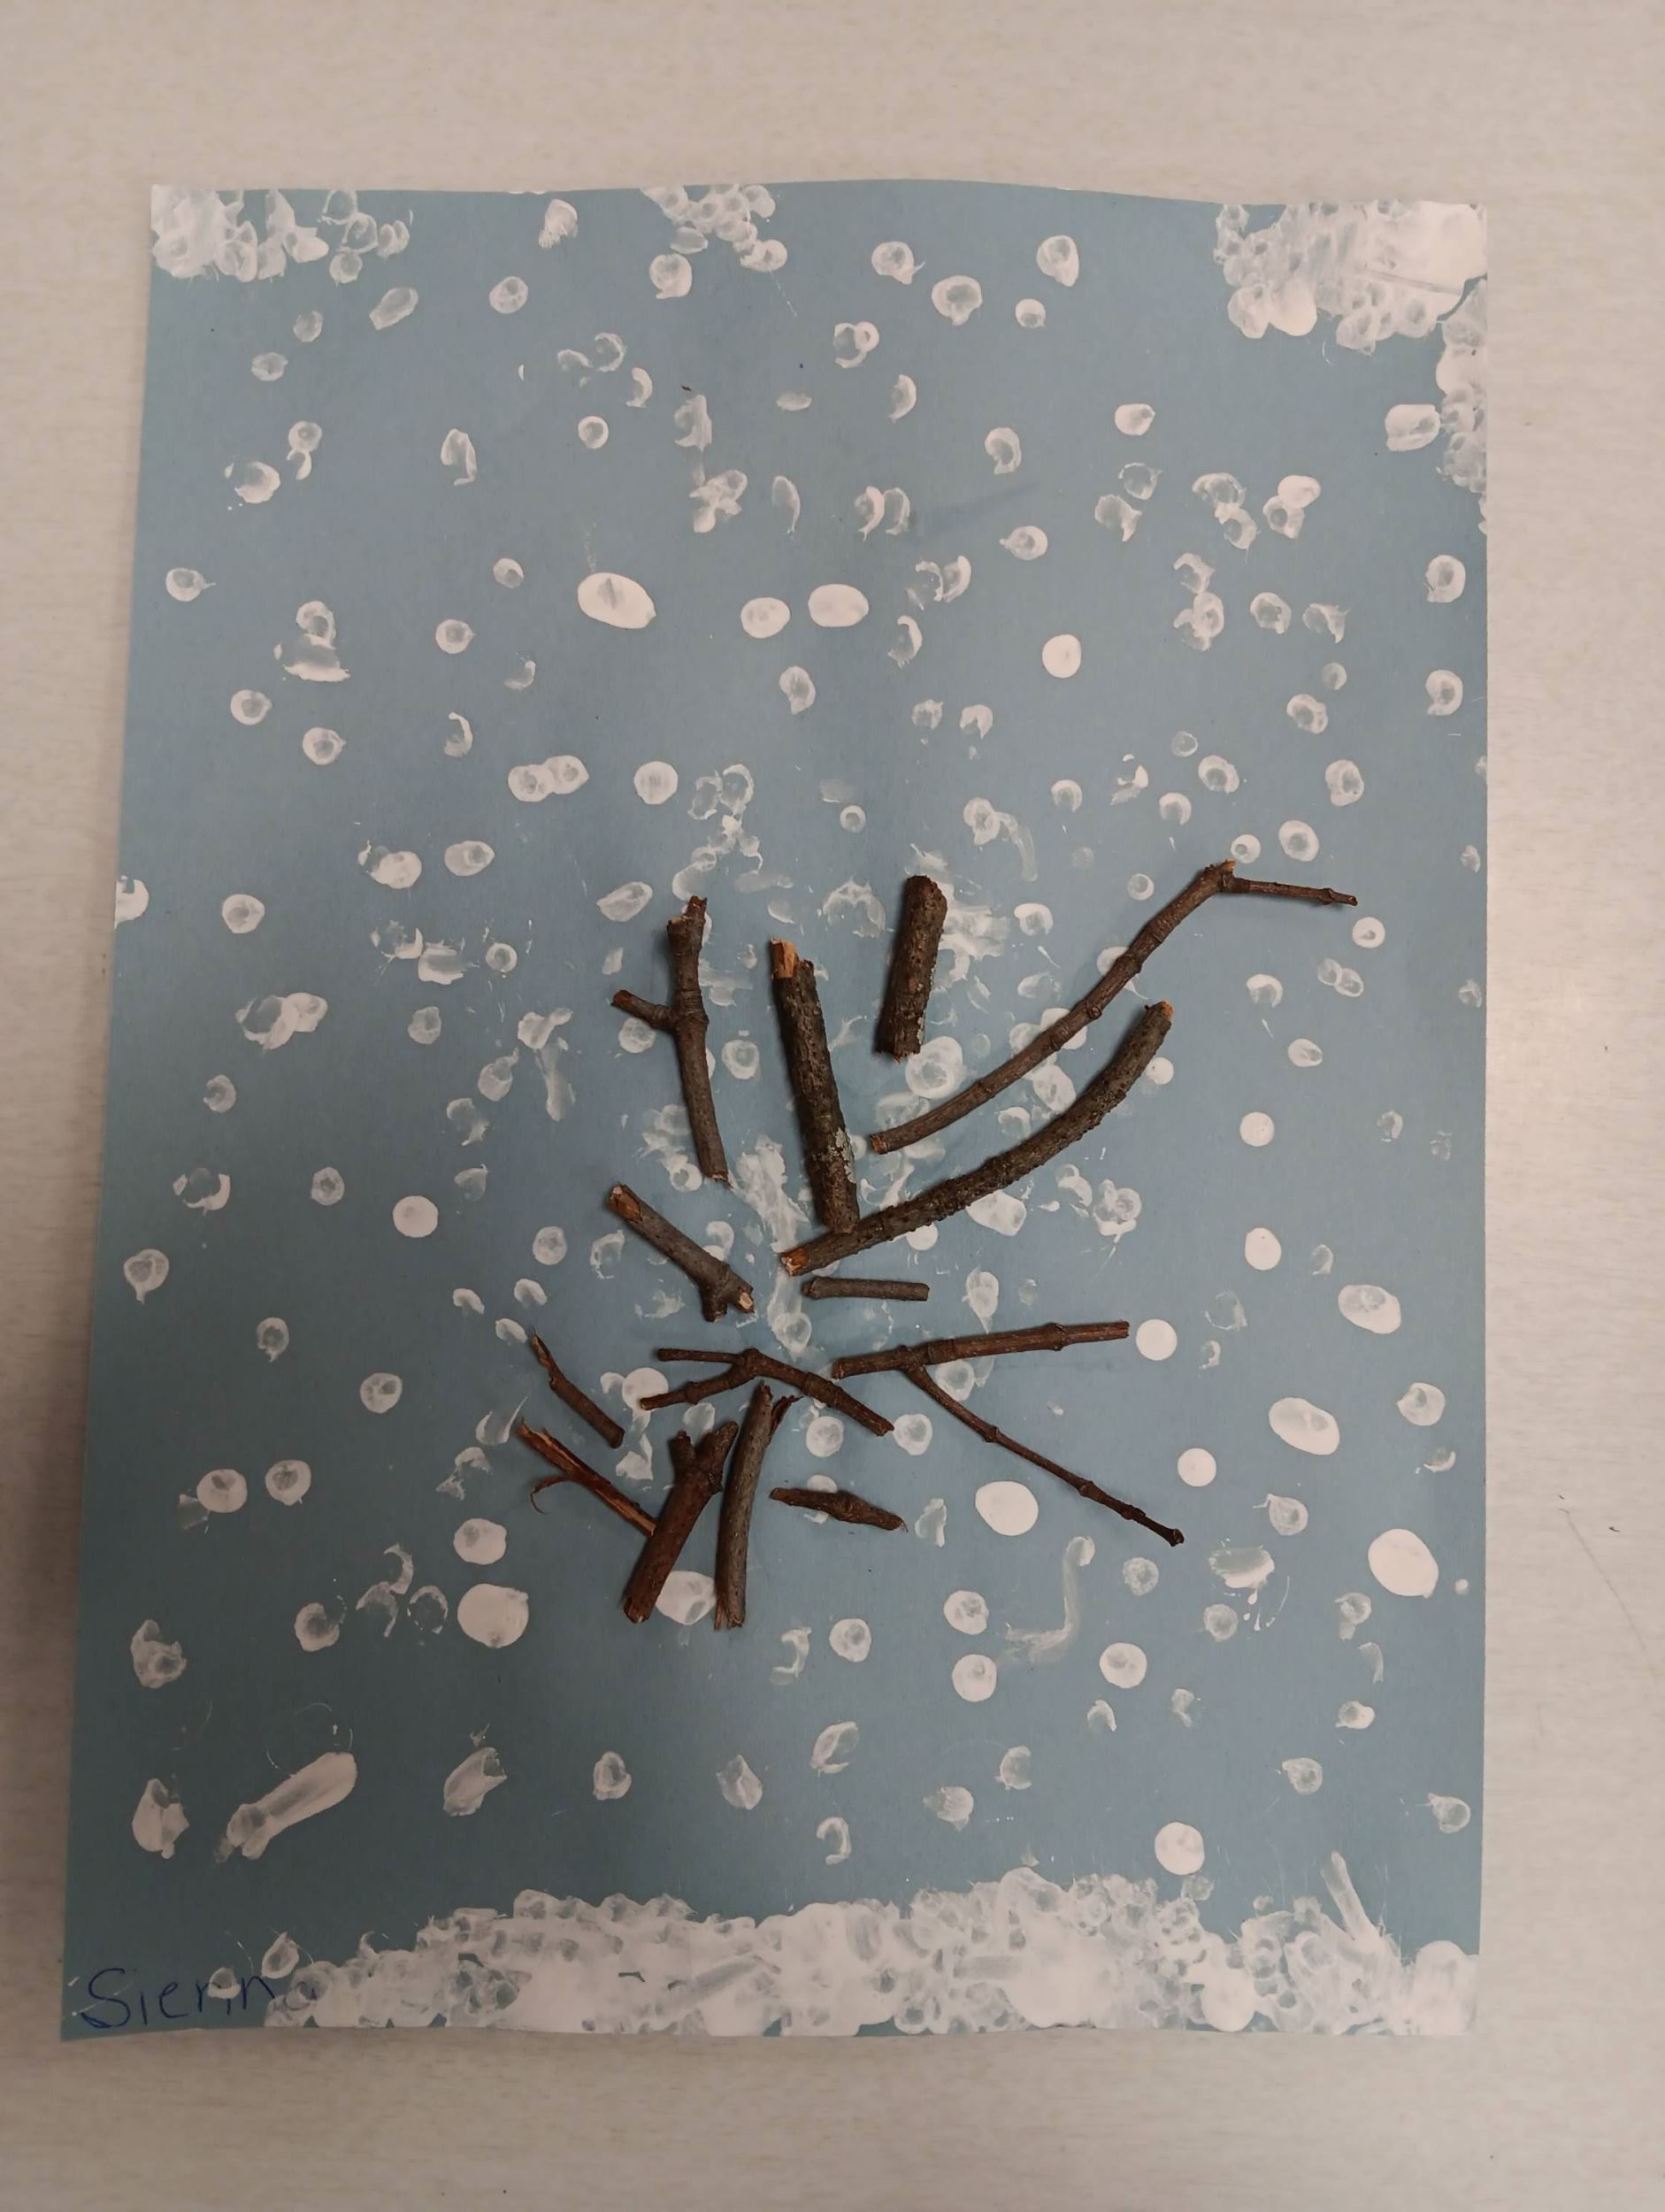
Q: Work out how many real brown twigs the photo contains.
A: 14